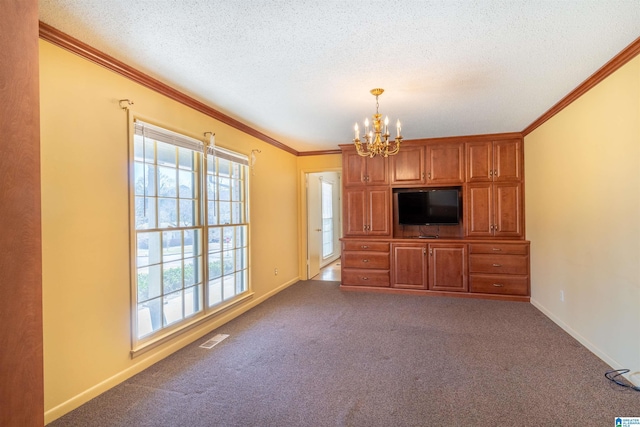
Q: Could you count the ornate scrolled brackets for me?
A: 3